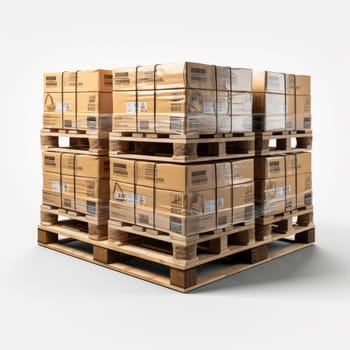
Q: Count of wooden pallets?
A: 7